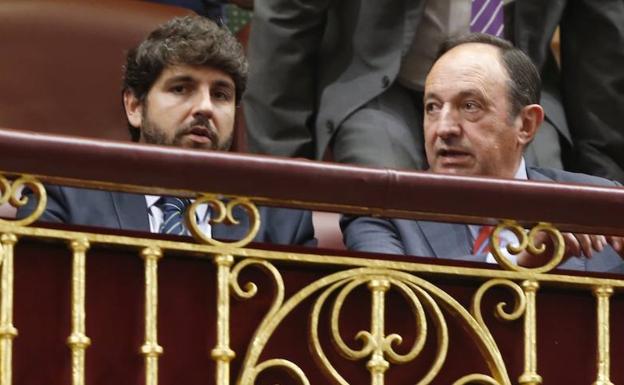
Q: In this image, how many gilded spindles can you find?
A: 7